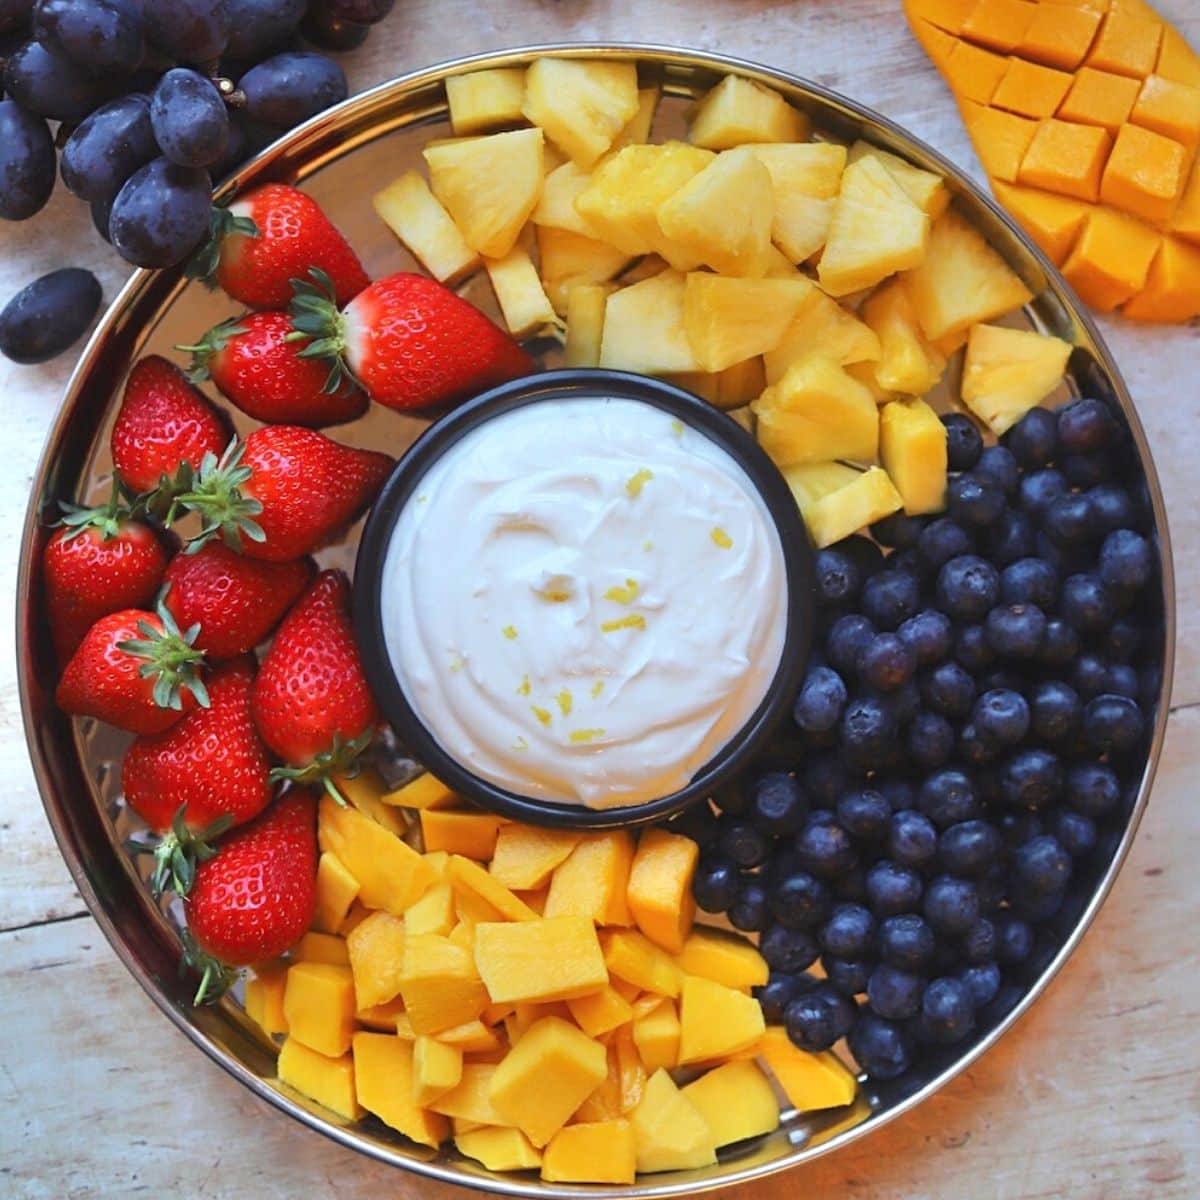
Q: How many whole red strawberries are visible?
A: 11